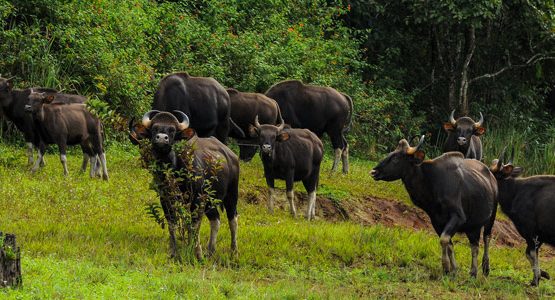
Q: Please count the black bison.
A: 10